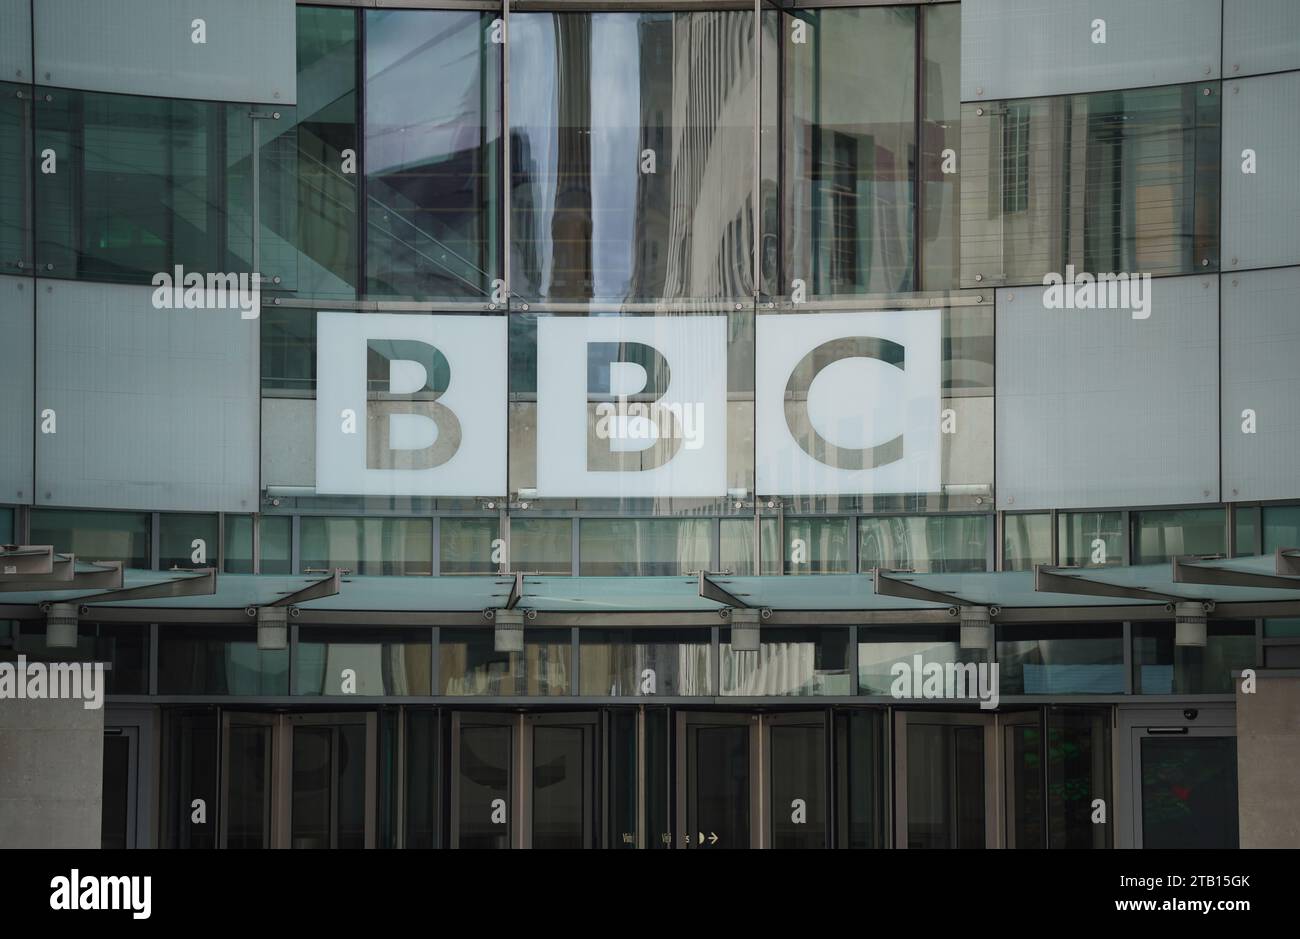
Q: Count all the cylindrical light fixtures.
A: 6